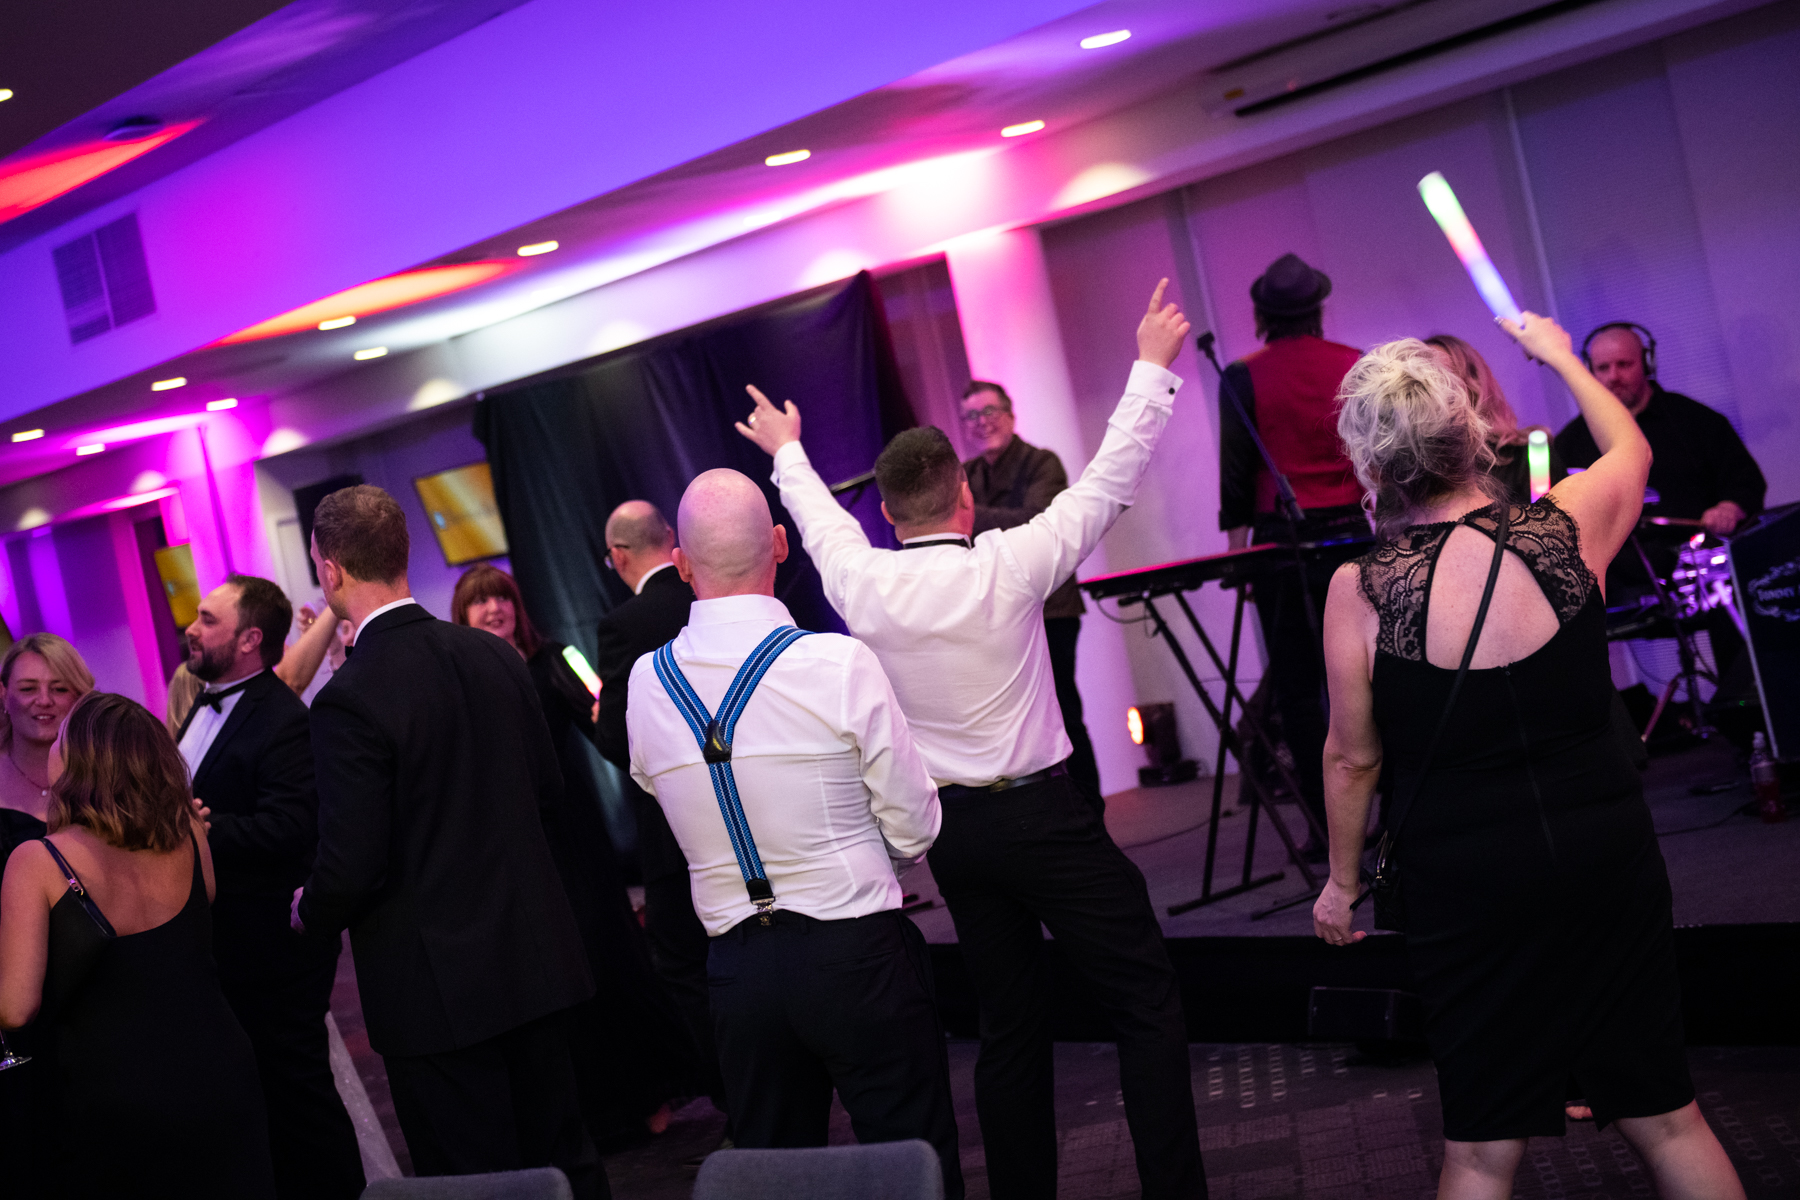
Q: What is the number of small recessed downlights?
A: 11